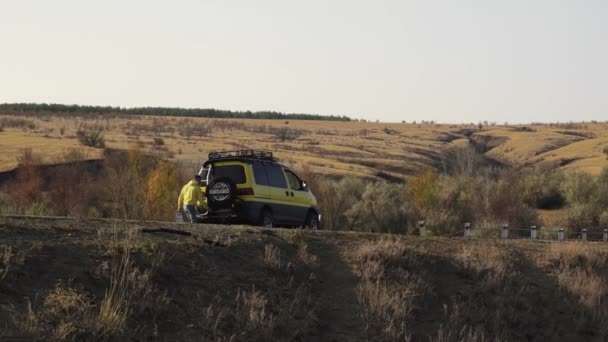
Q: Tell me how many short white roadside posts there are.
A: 7